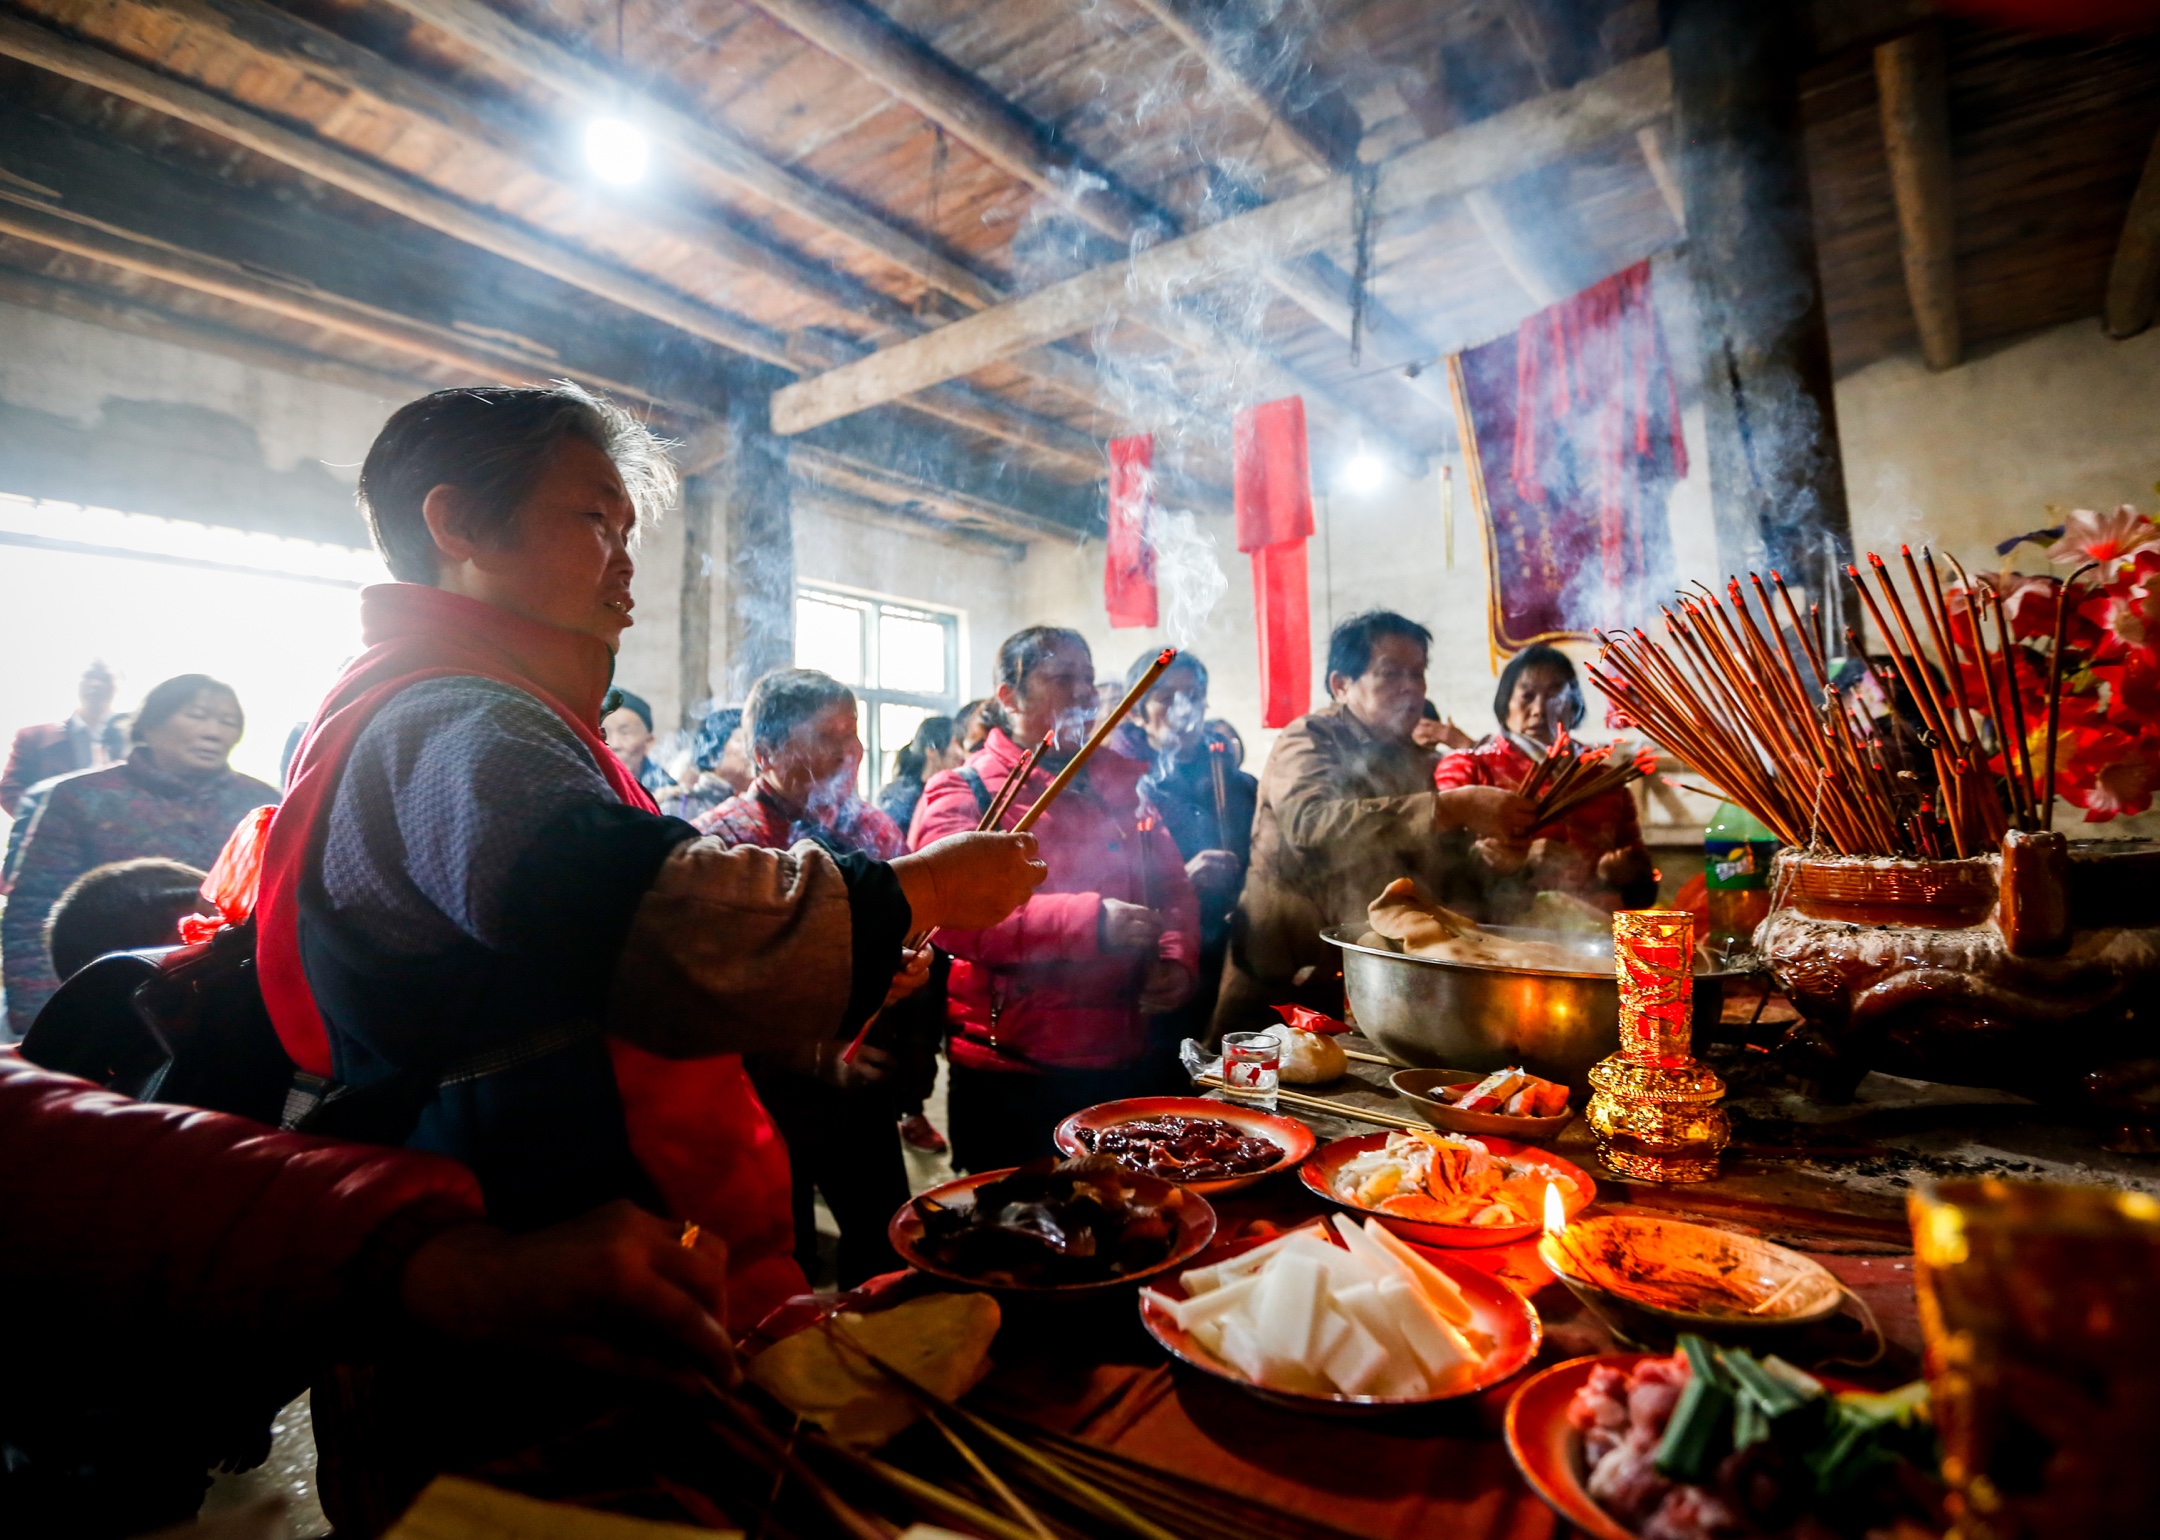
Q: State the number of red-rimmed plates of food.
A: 5